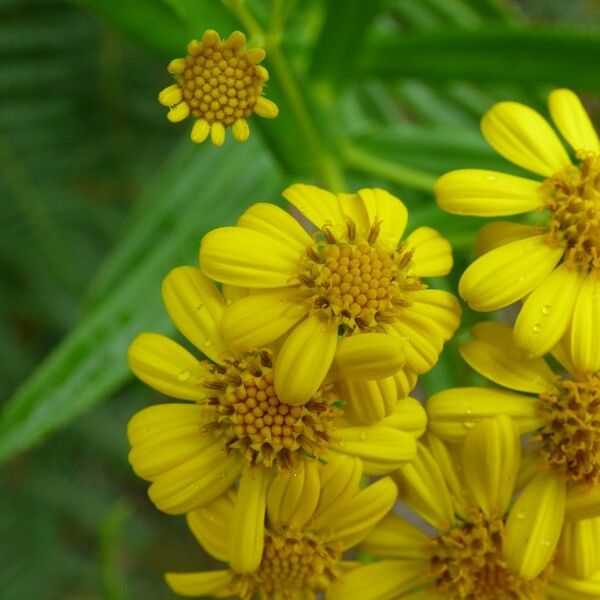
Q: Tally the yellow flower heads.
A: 7